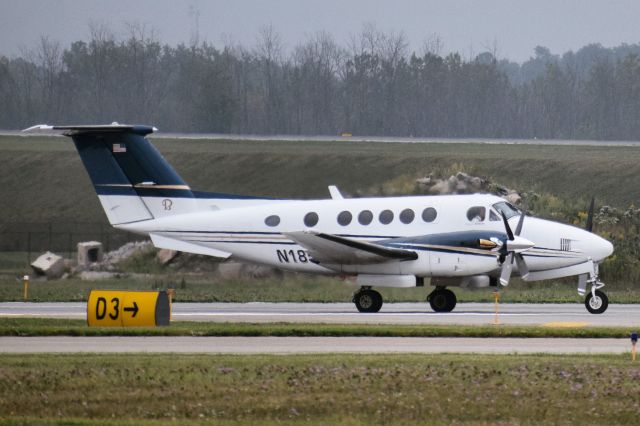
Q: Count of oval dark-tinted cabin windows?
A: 7